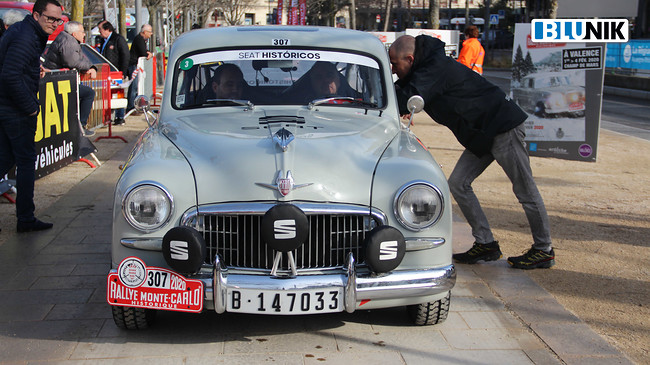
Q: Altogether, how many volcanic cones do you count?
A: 0